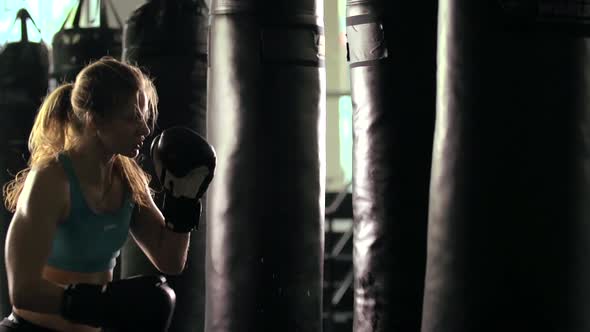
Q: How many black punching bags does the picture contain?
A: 6